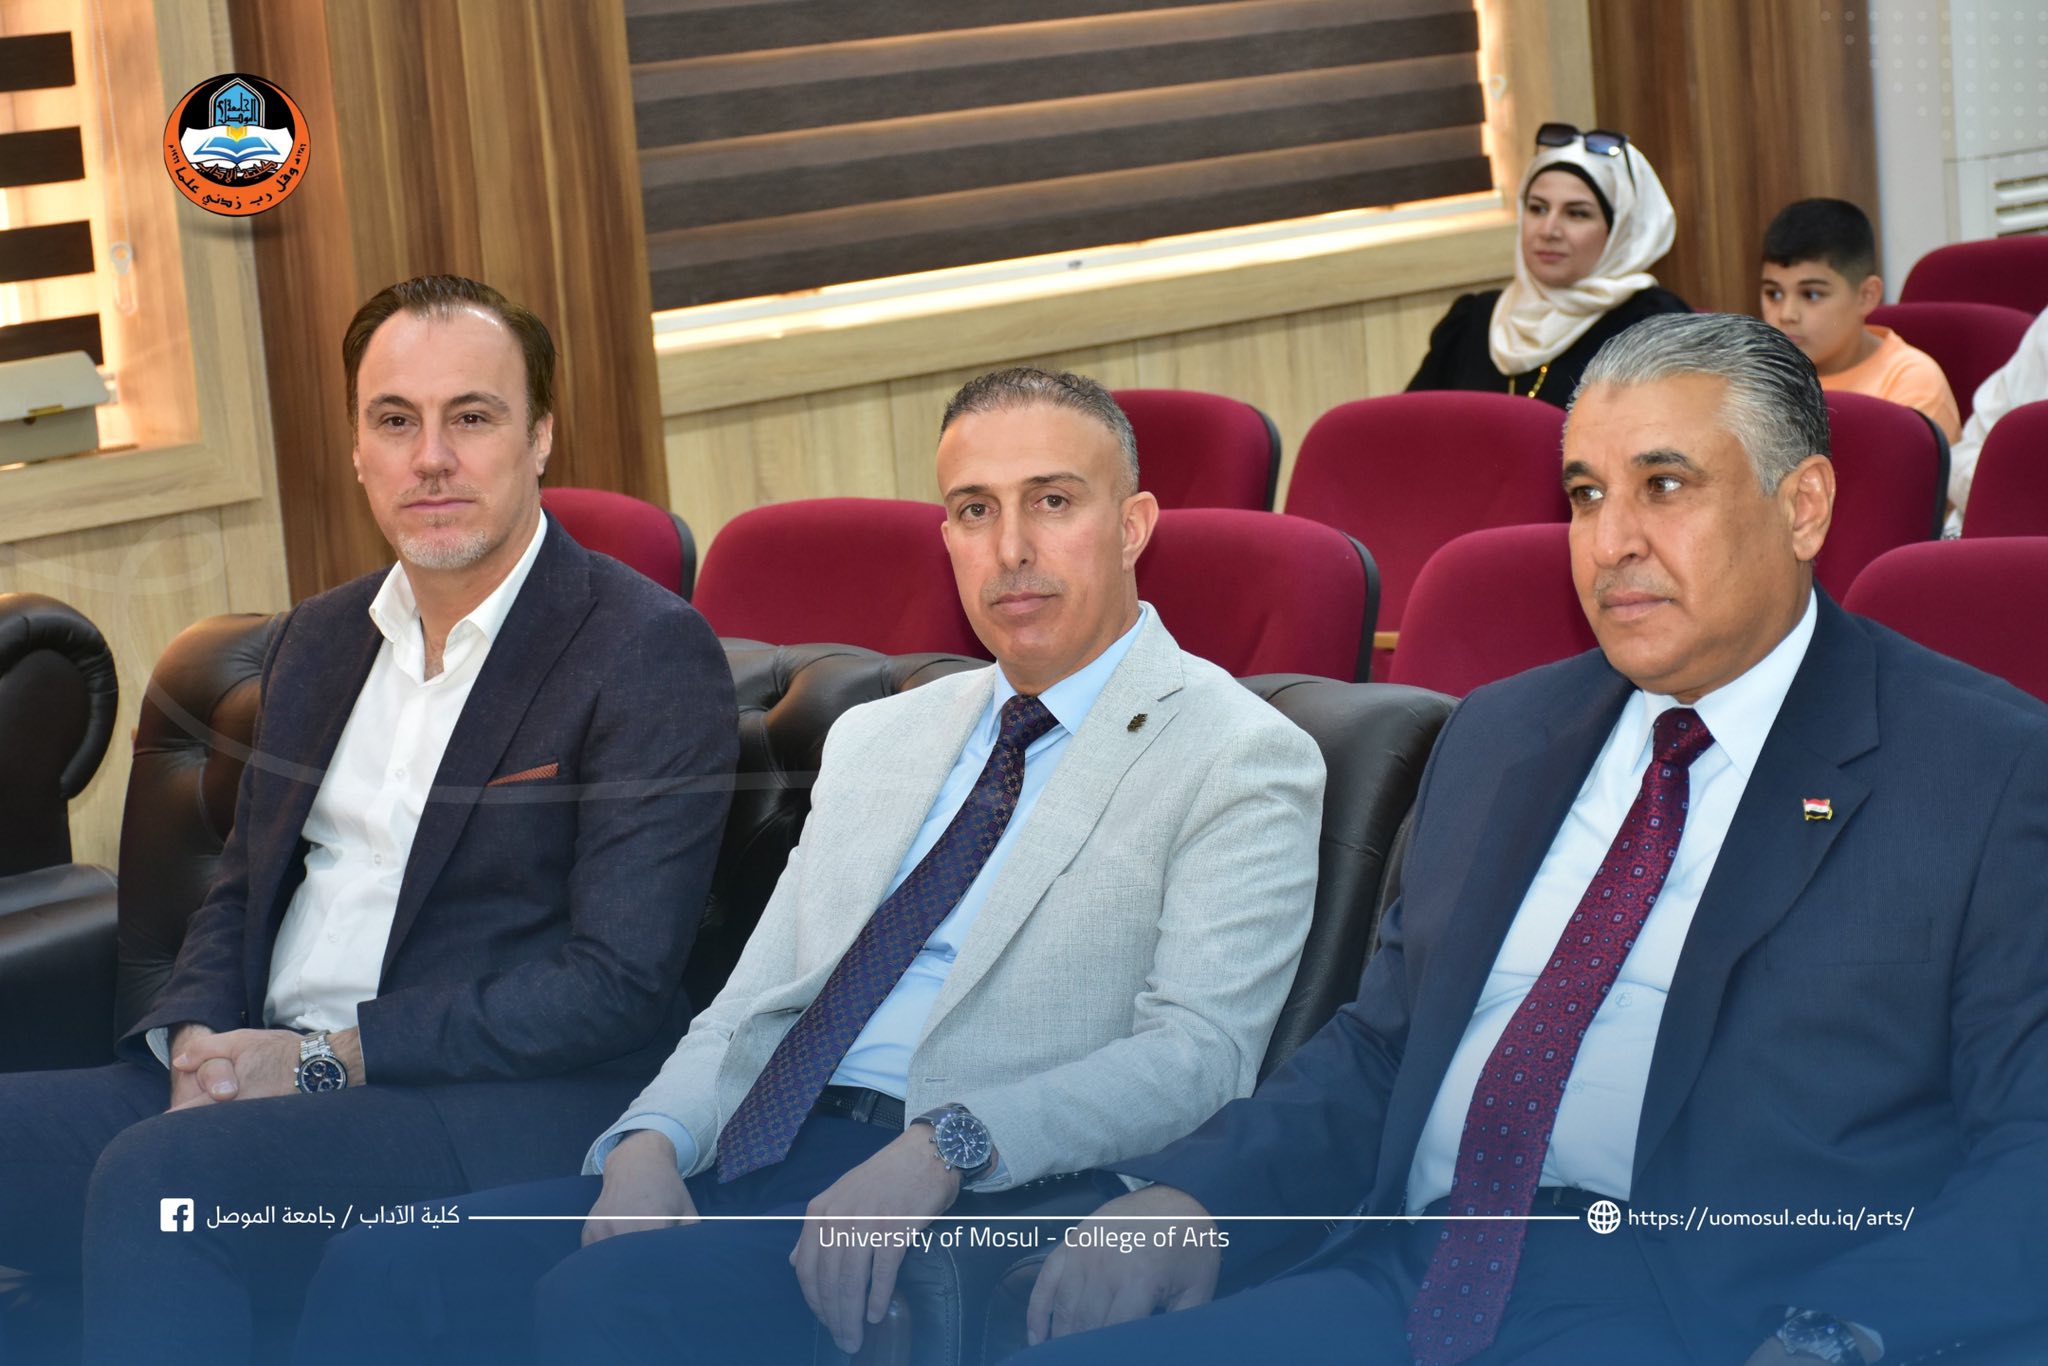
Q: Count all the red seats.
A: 11